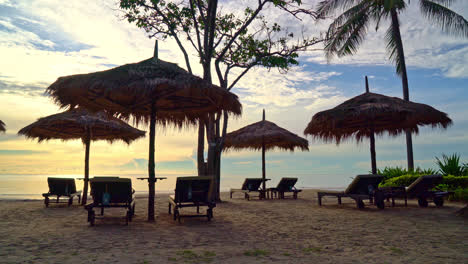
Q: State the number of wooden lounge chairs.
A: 7